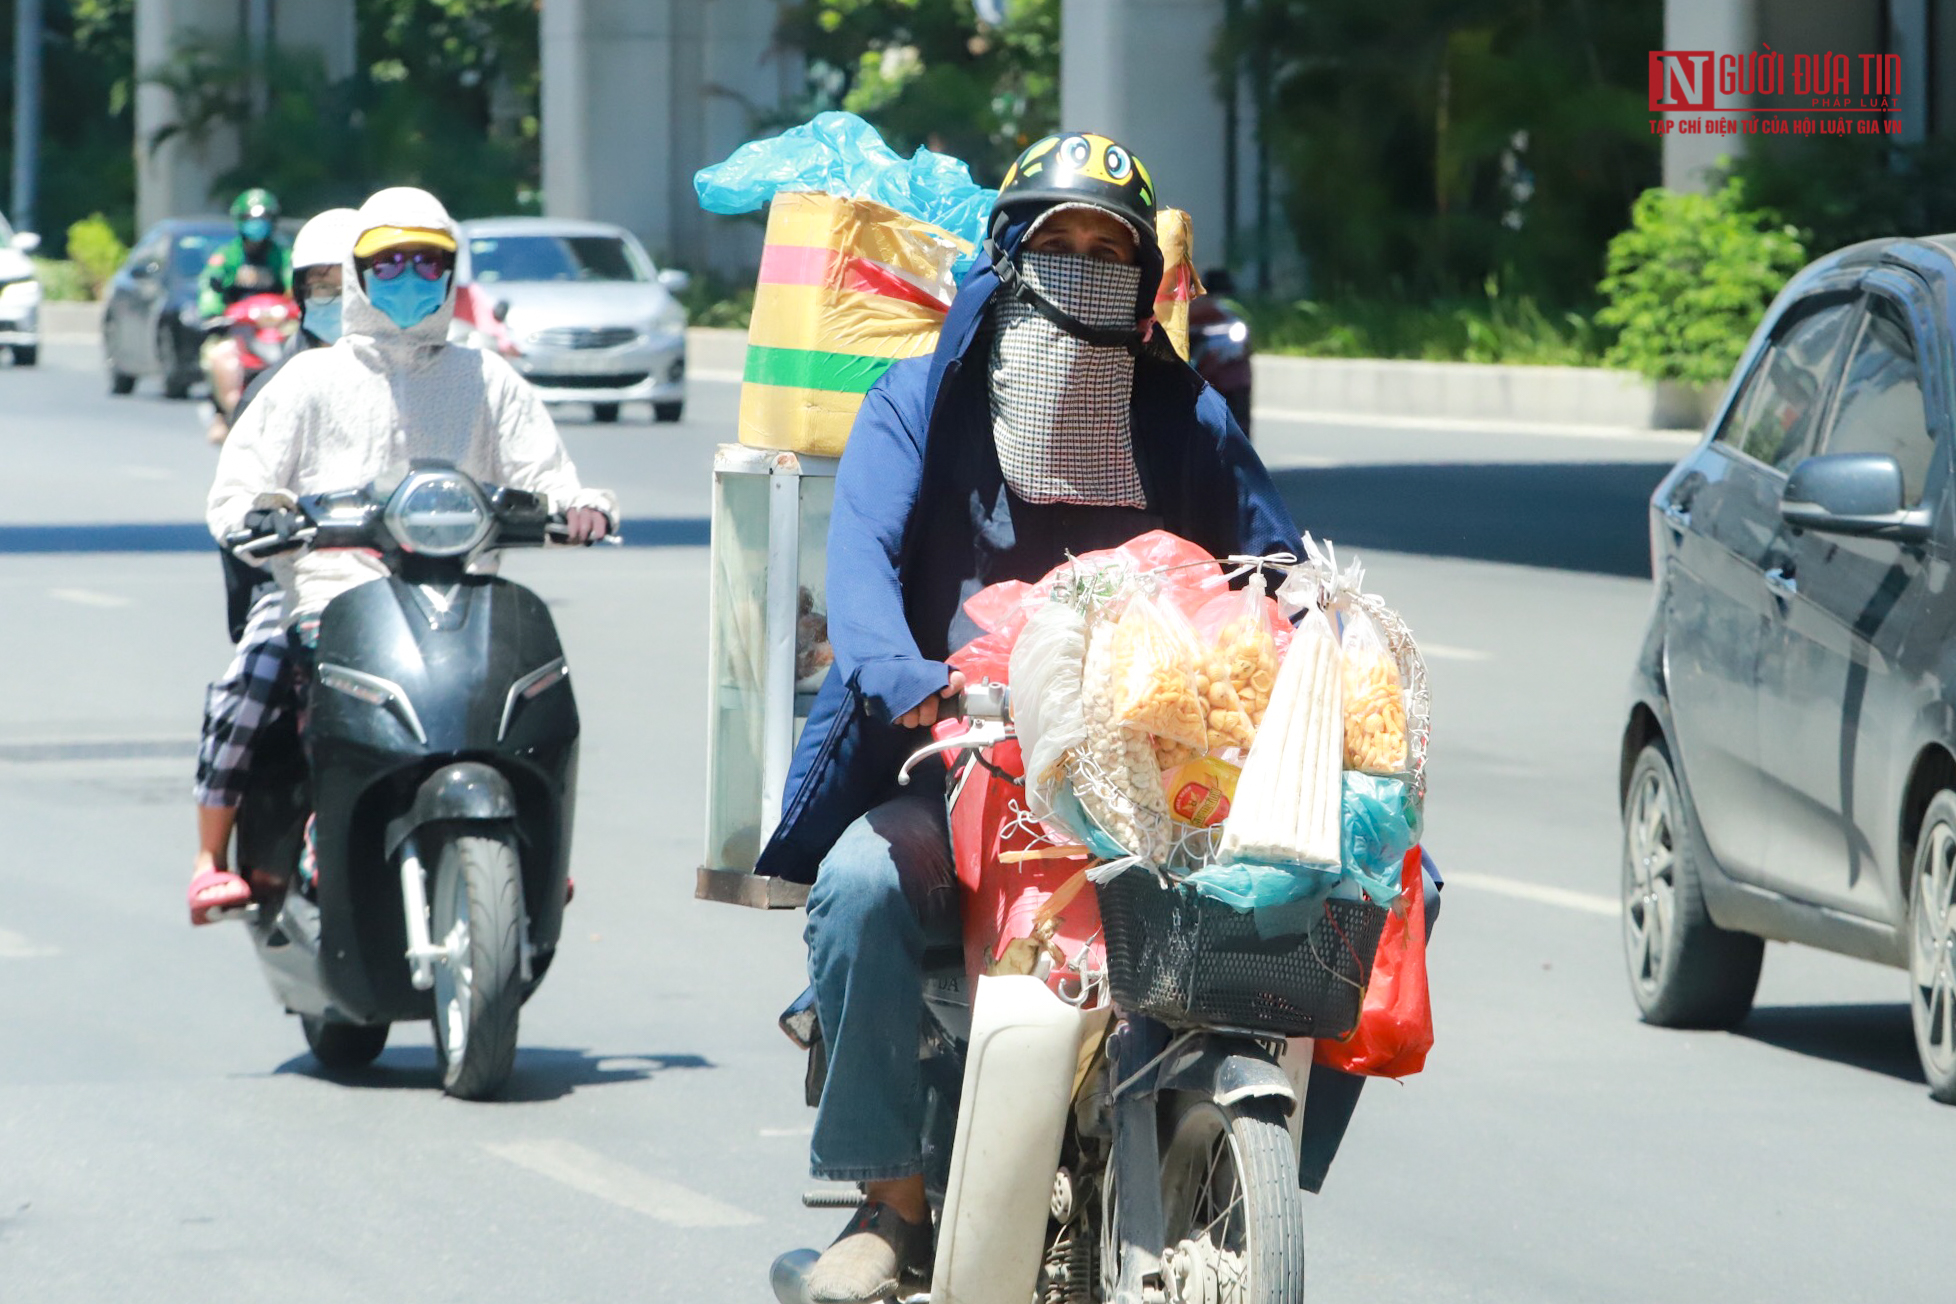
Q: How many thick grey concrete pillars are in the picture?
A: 4